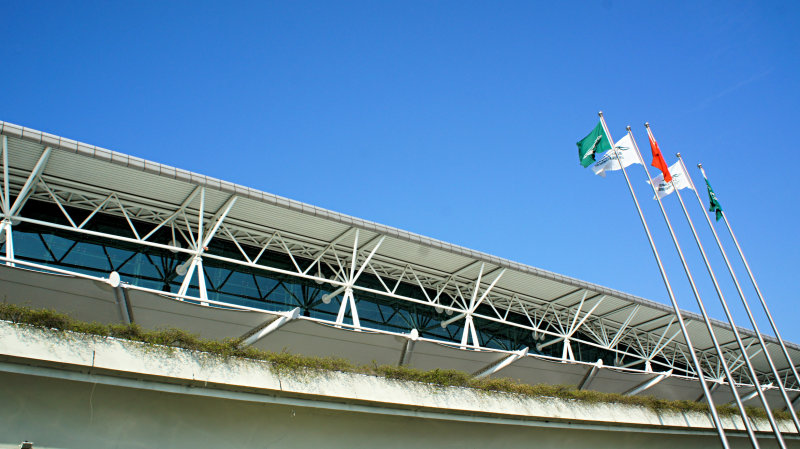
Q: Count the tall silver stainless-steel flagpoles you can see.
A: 5